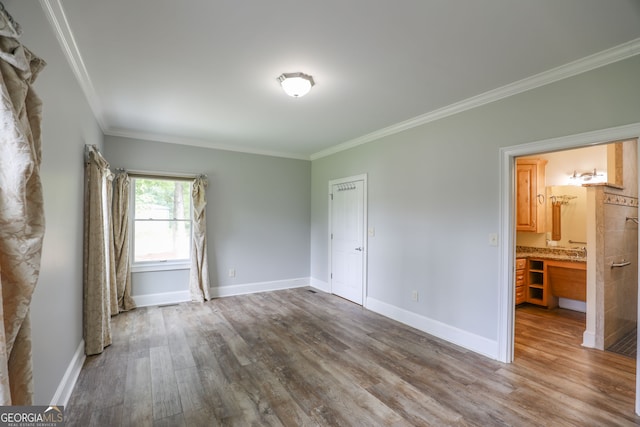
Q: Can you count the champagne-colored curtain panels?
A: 5